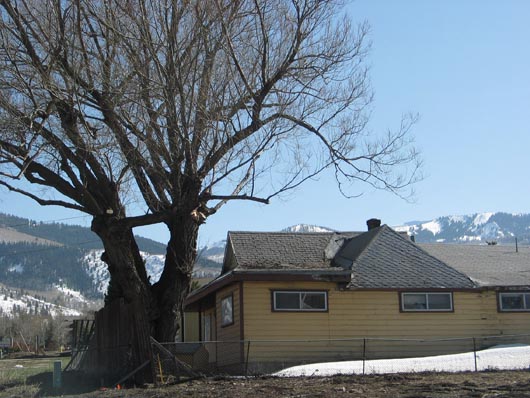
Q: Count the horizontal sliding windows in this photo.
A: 3